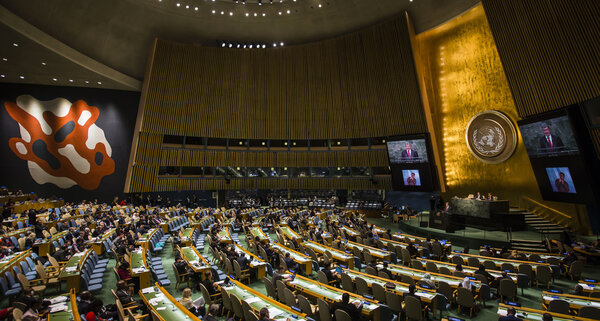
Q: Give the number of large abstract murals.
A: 1